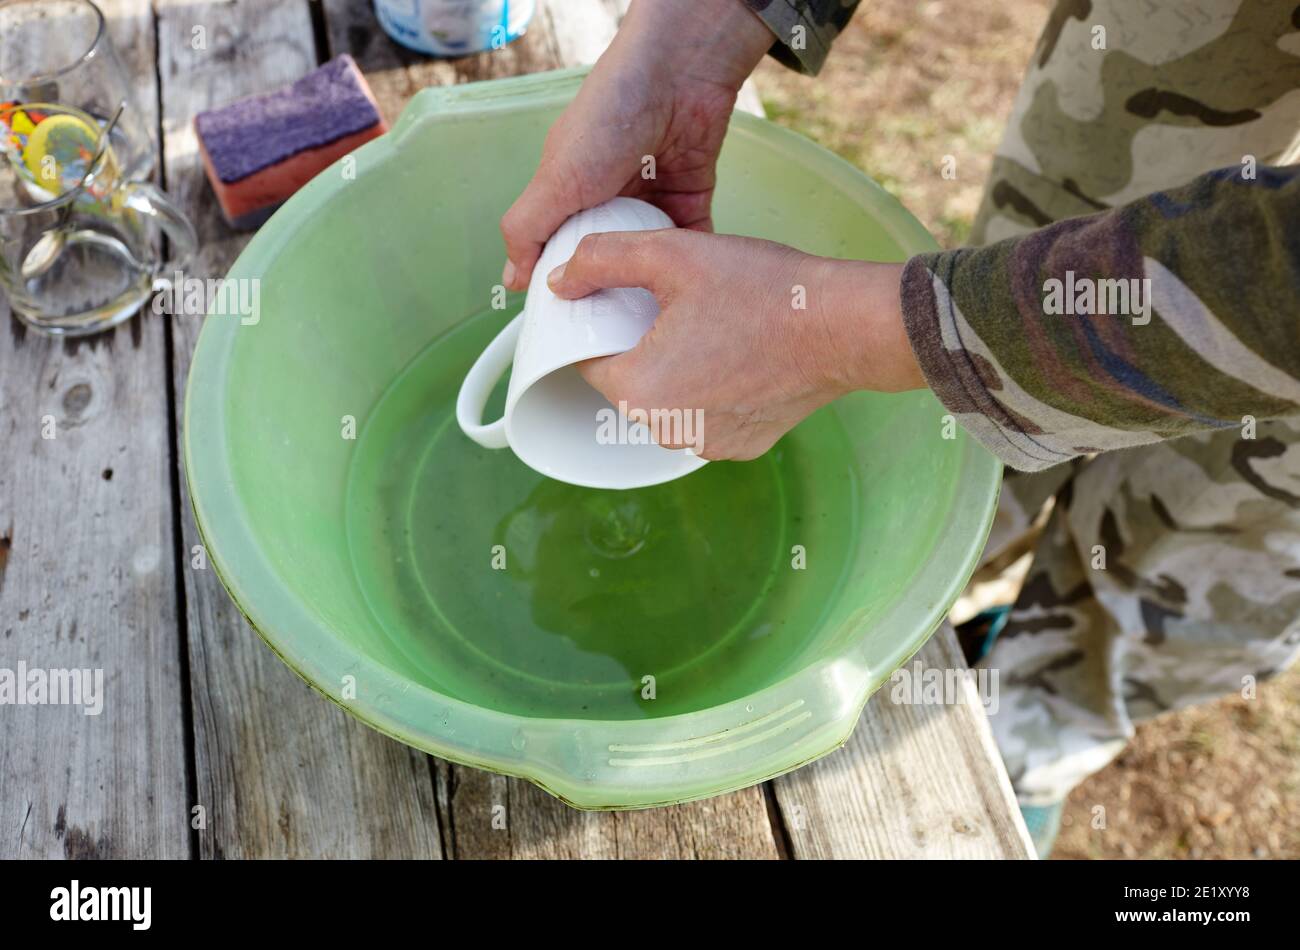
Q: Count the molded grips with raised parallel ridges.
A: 2